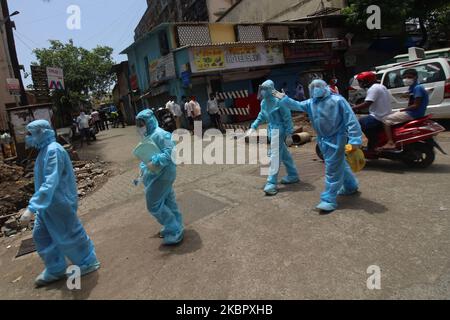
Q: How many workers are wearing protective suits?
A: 4